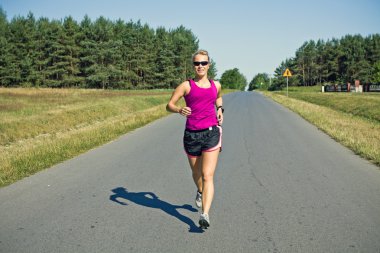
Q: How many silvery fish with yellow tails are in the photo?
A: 0